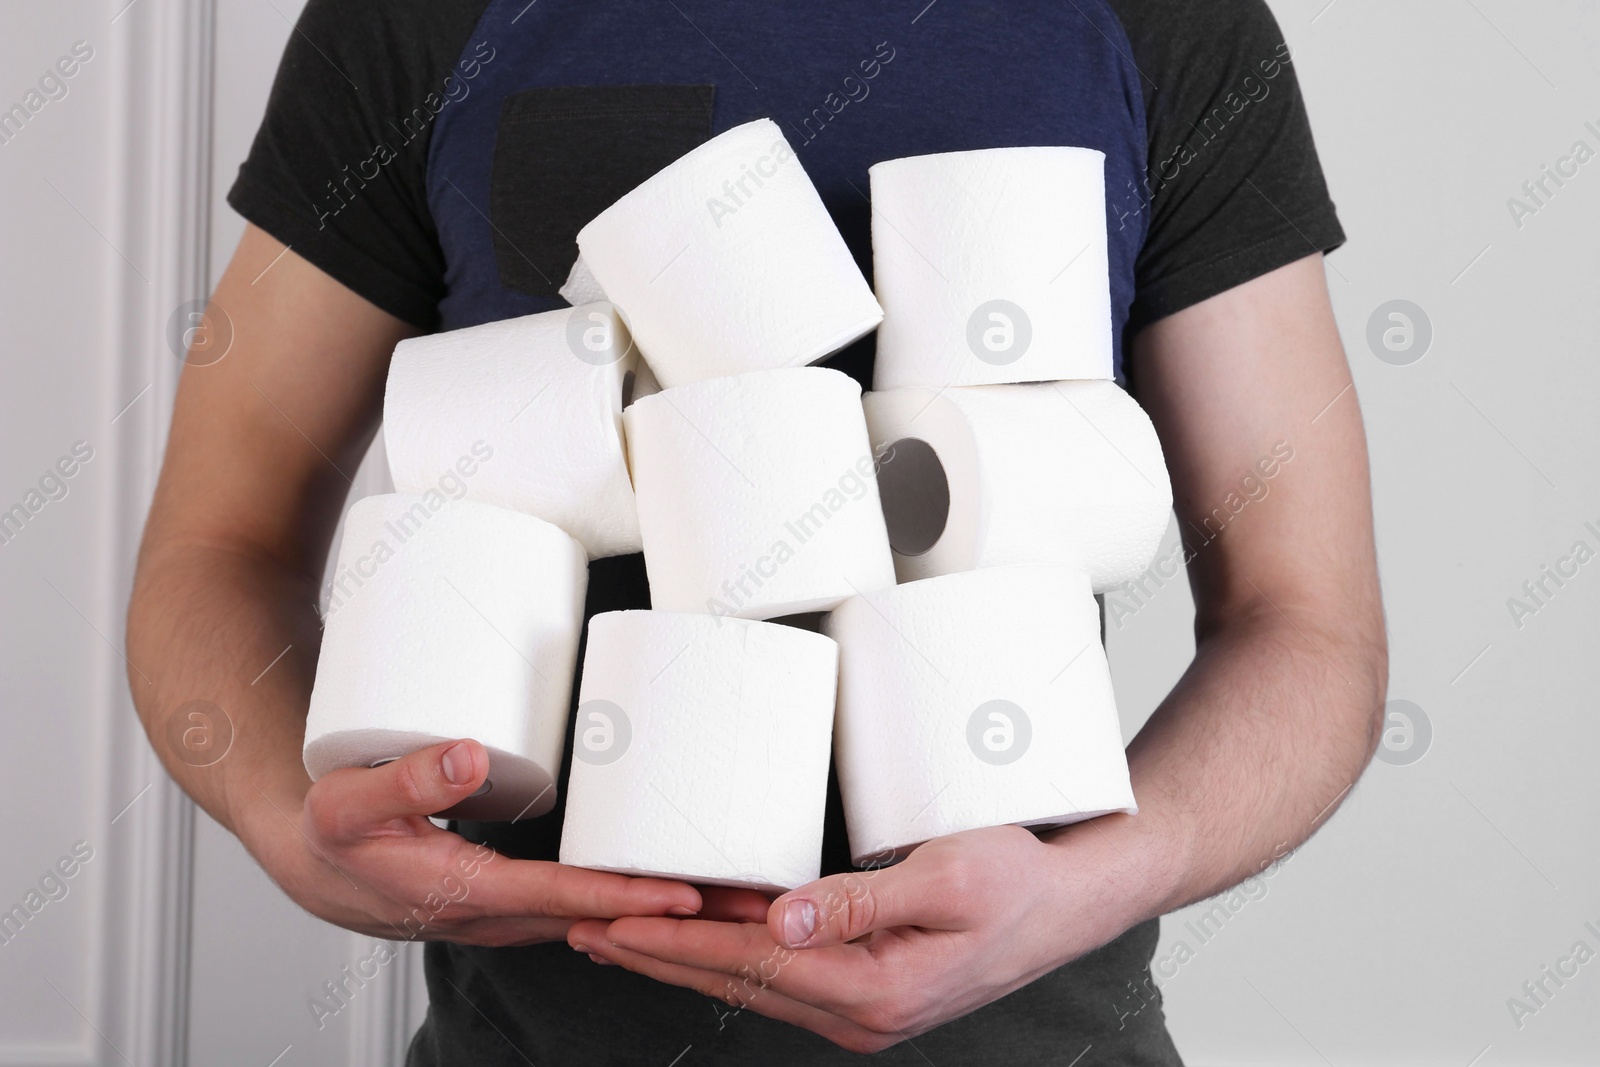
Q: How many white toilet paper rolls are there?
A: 8